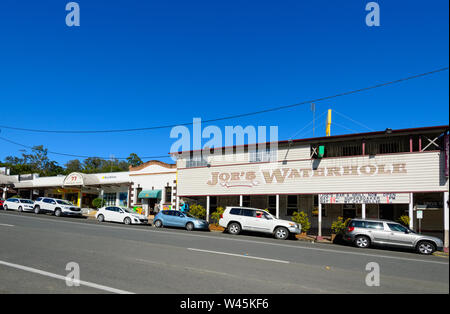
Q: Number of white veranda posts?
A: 8